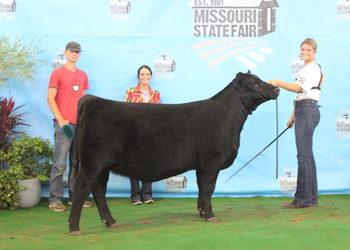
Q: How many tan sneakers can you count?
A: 2